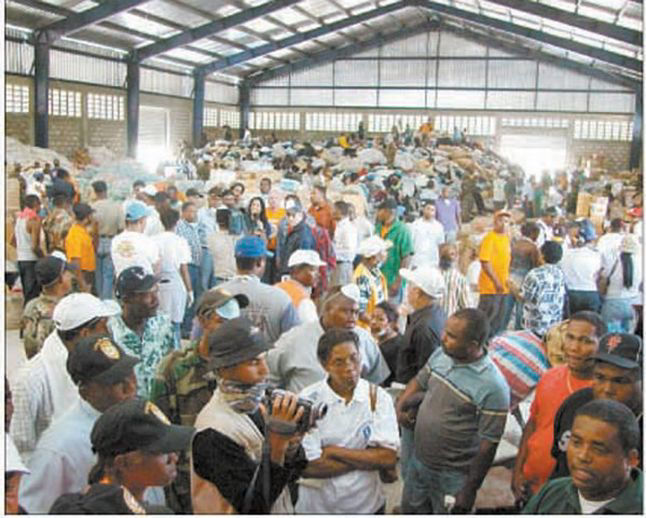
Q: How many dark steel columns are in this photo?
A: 5